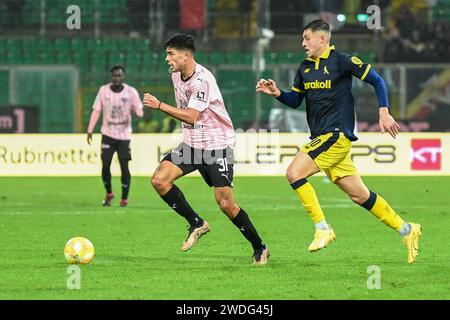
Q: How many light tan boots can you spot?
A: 2